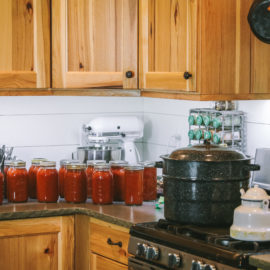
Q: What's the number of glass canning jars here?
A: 12